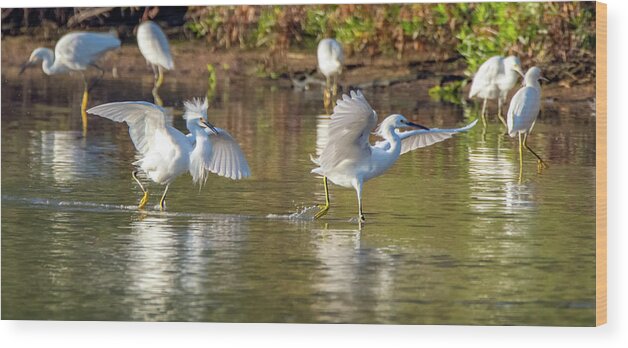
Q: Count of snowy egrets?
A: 7